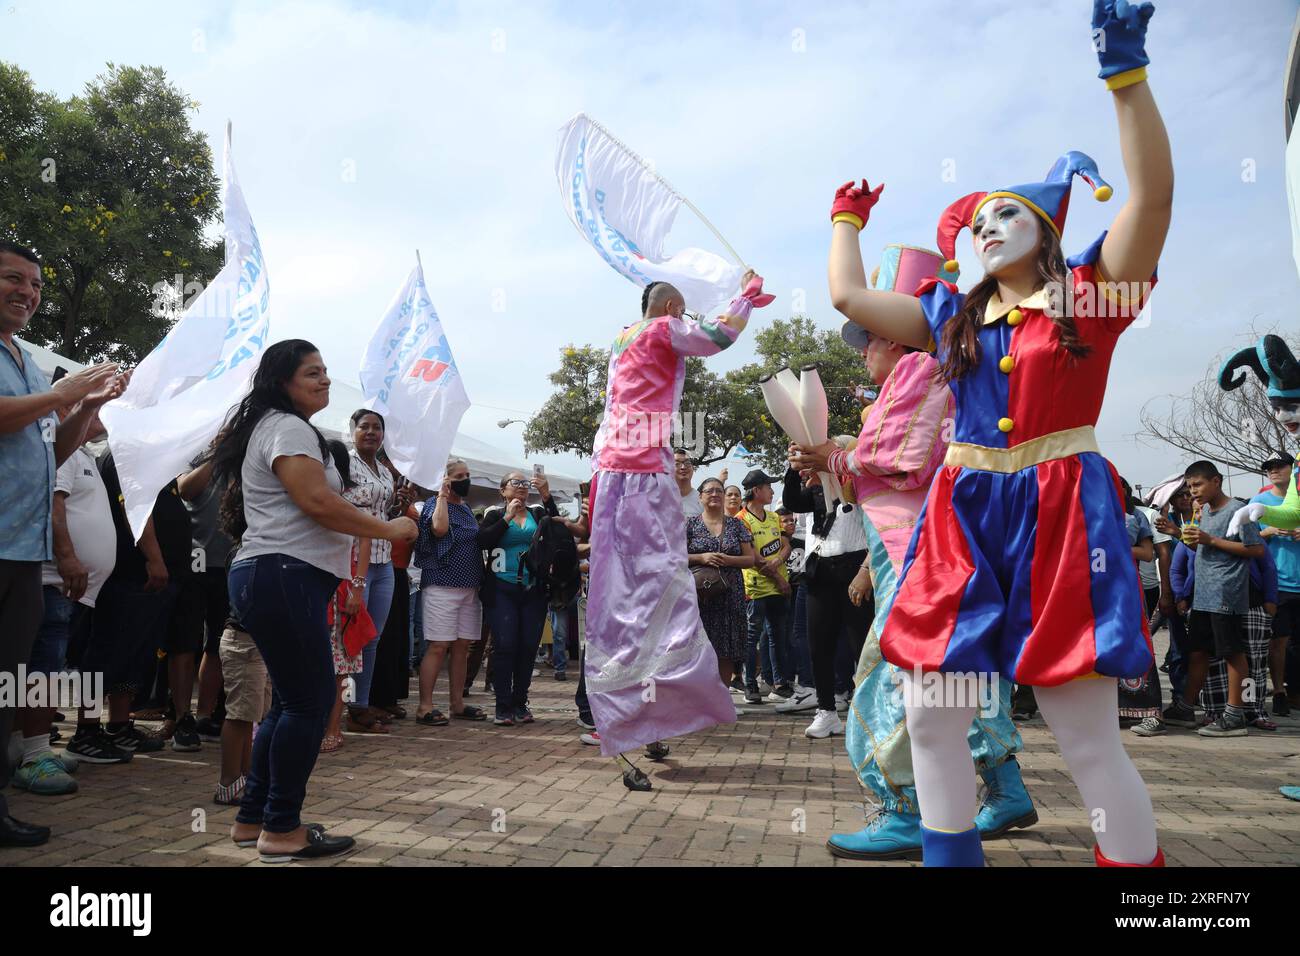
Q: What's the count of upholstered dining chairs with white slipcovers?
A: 0